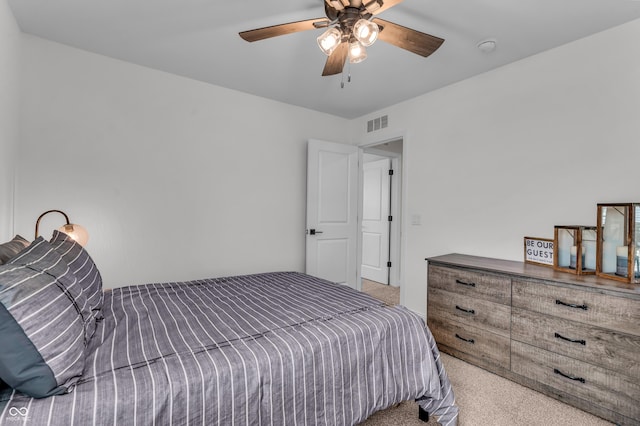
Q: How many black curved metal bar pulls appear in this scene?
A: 6